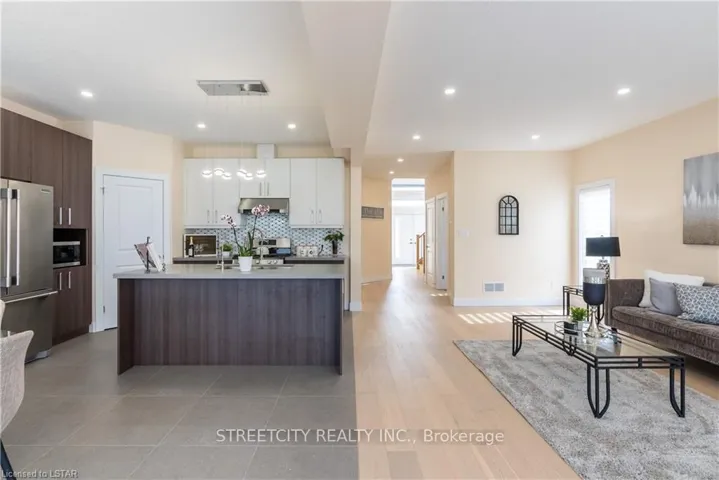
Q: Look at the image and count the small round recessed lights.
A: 9